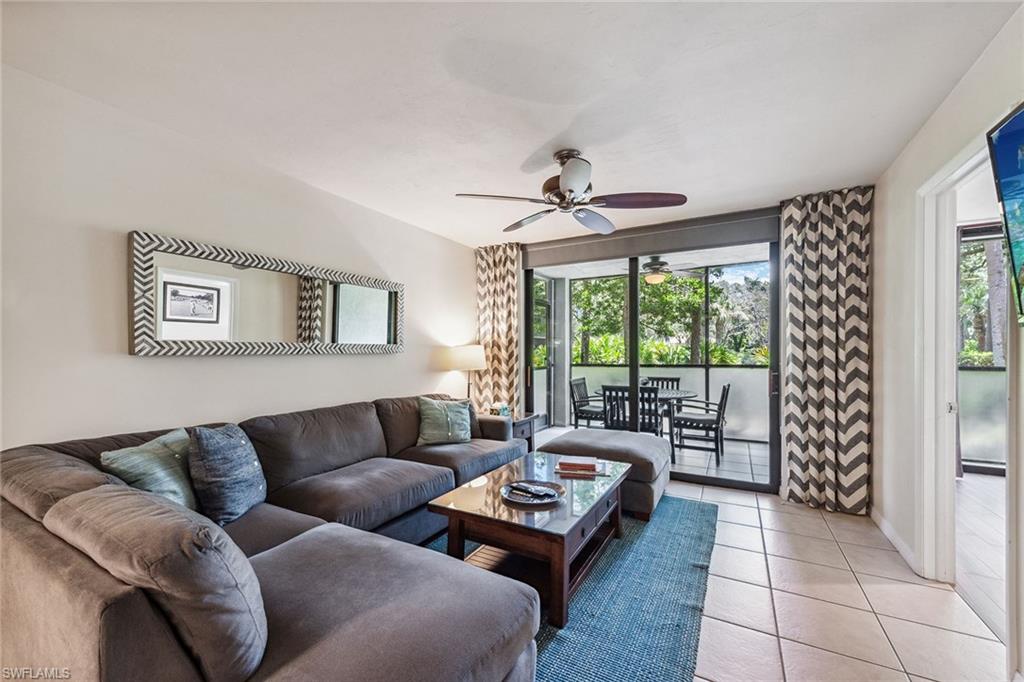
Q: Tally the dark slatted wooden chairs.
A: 4